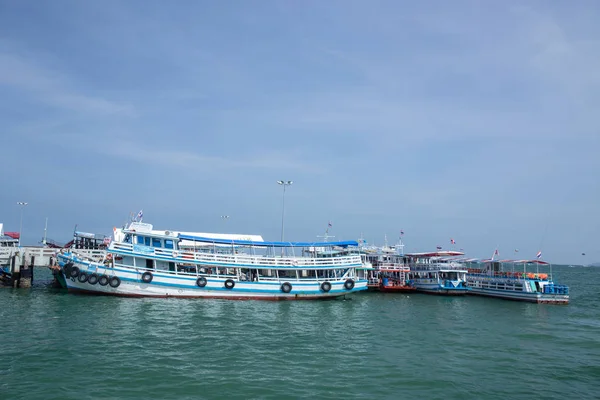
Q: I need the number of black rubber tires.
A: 12